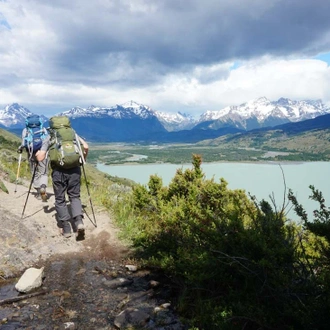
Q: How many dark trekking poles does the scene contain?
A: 2